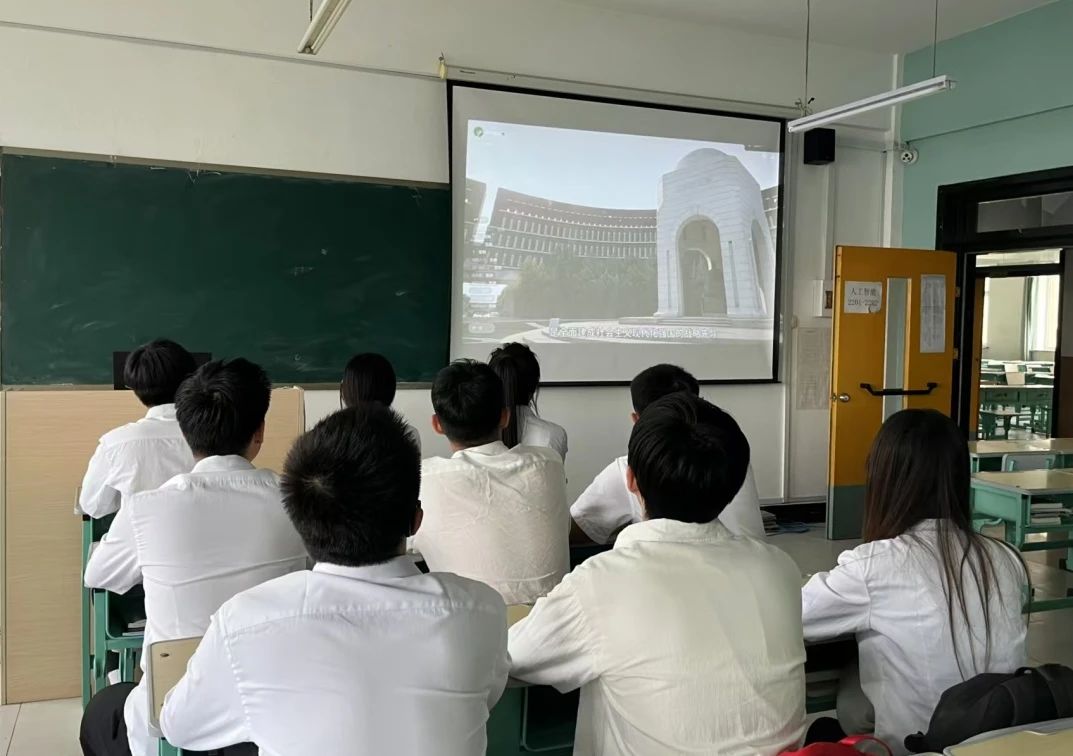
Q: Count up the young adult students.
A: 9